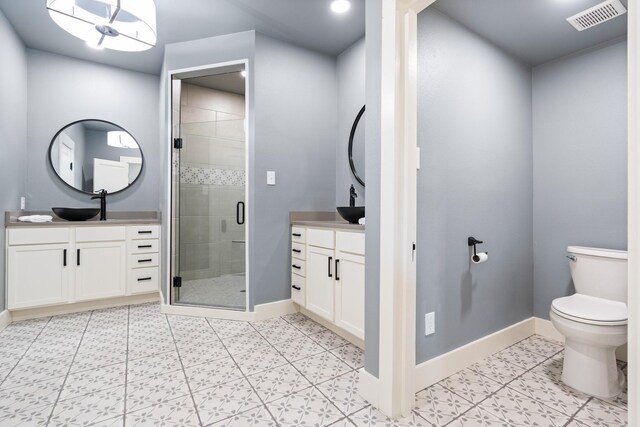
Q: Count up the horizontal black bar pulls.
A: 8